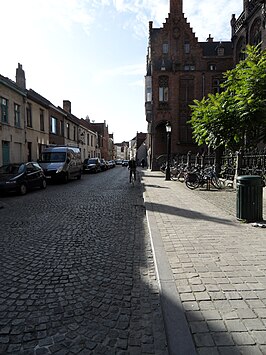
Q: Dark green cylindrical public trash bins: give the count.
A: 1